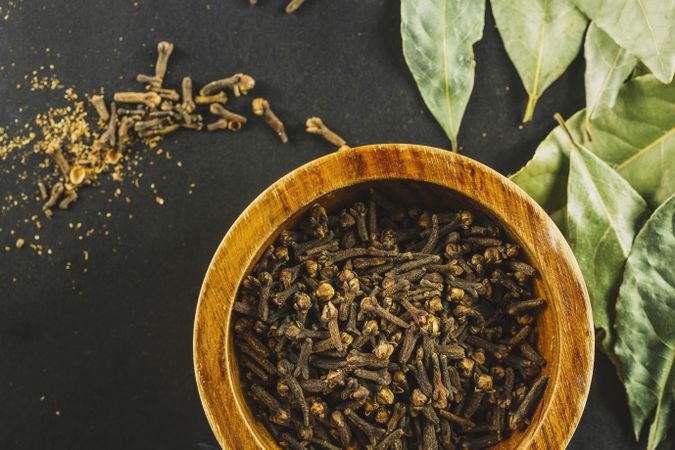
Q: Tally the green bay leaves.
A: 7